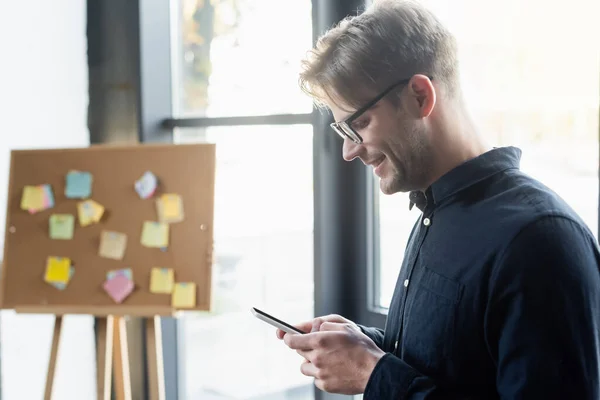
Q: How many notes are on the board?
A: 12